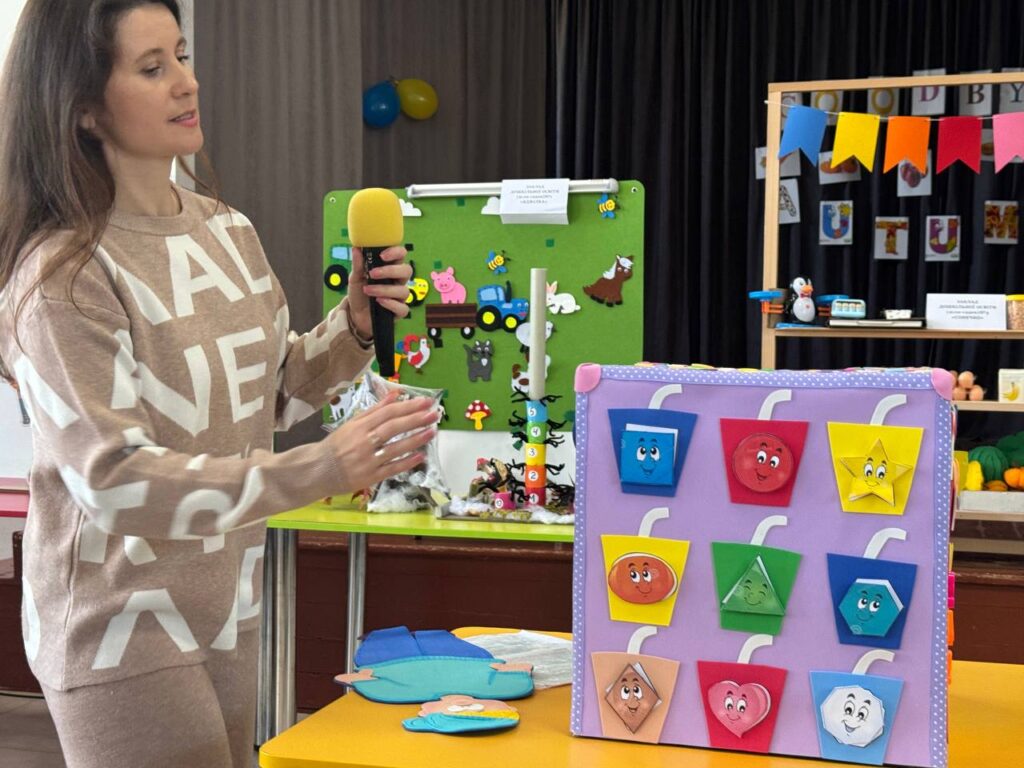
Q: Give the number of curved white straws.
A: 9